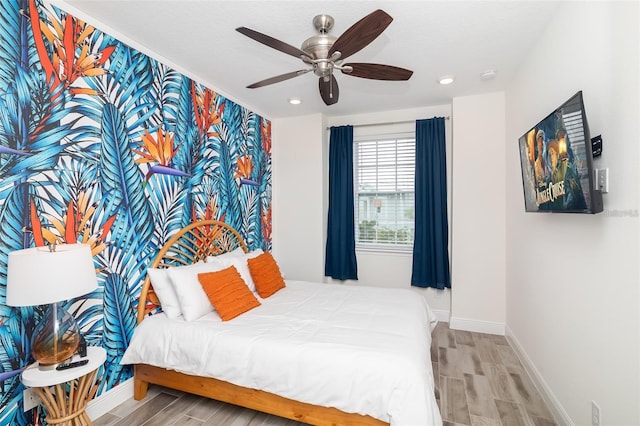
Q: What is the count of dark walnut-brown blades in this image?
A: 5